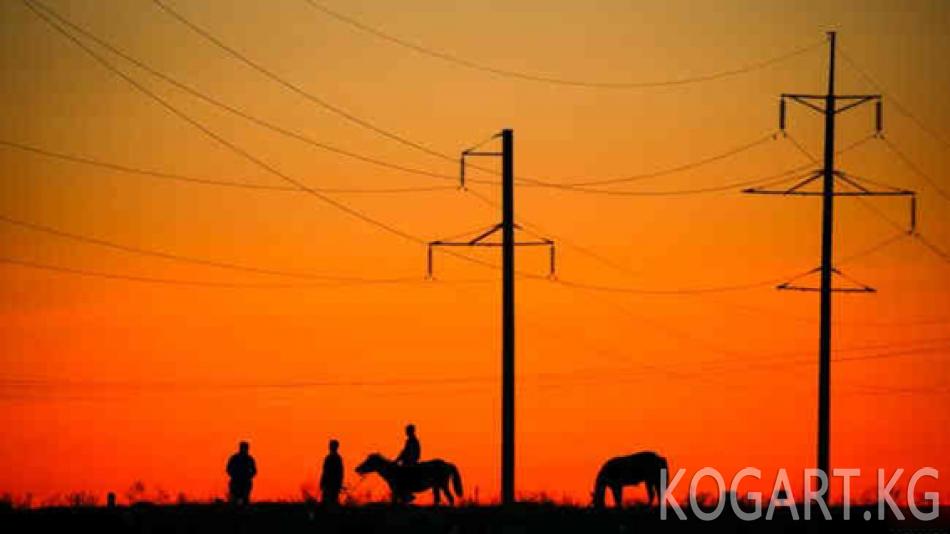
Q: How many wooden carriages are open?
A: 0